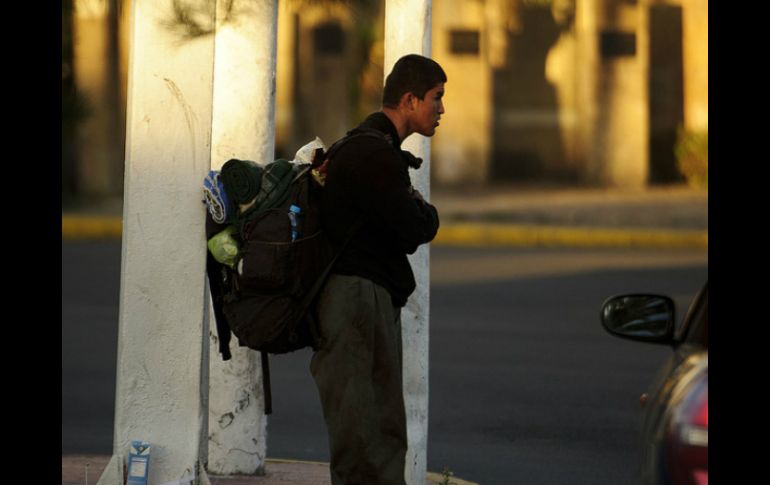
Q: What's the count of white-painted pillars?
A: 3